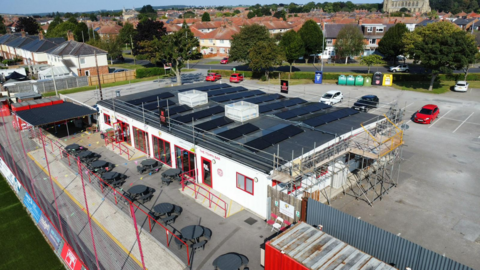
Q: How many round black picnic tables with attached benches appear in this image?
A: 10